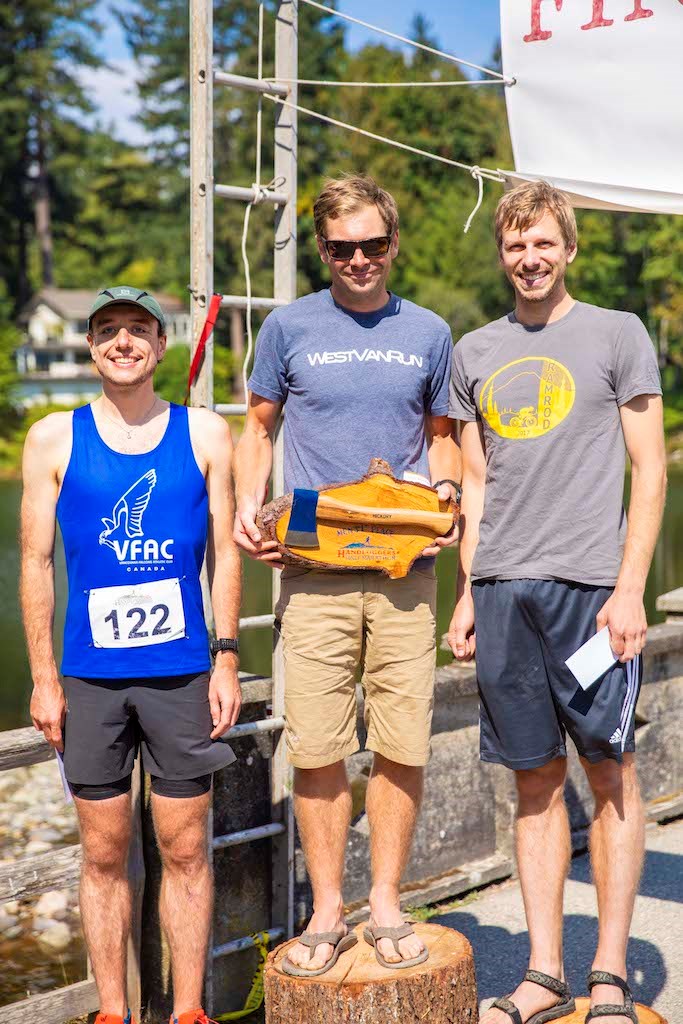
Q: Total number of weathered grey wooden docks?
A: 1